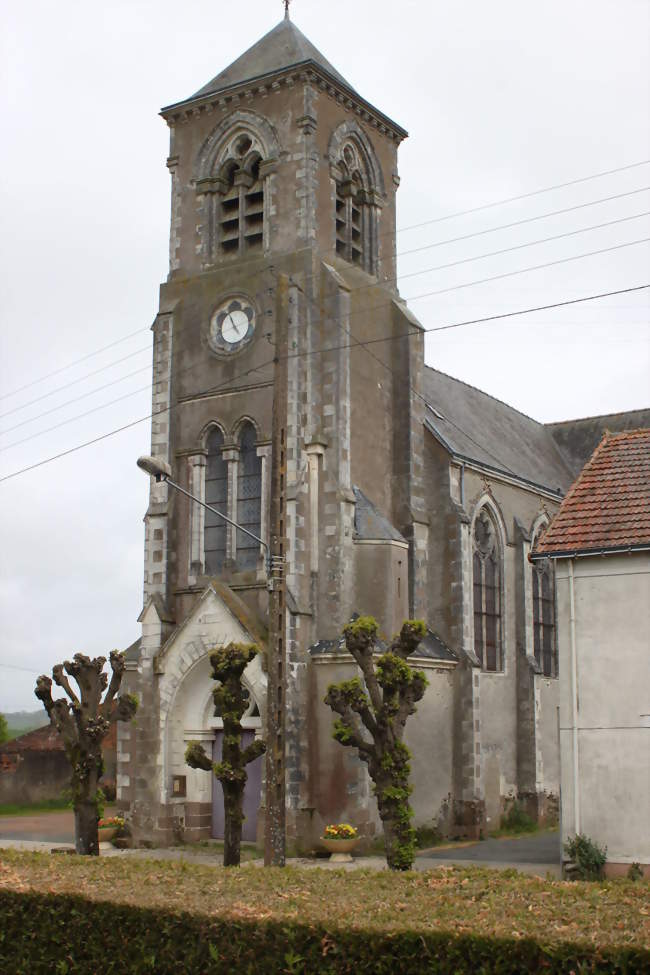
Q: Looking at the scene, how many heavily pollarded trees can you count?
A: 3